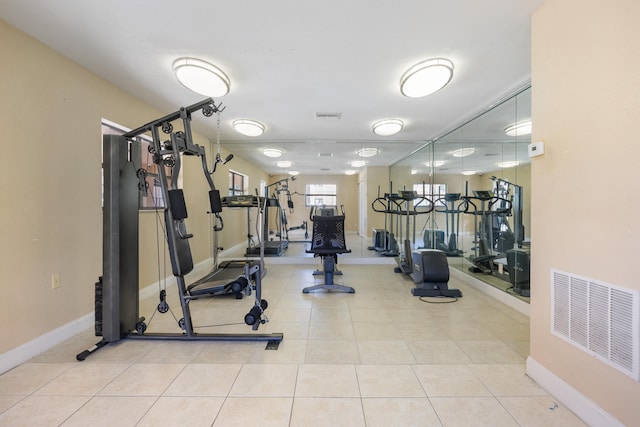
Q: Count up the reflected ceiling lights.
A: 12